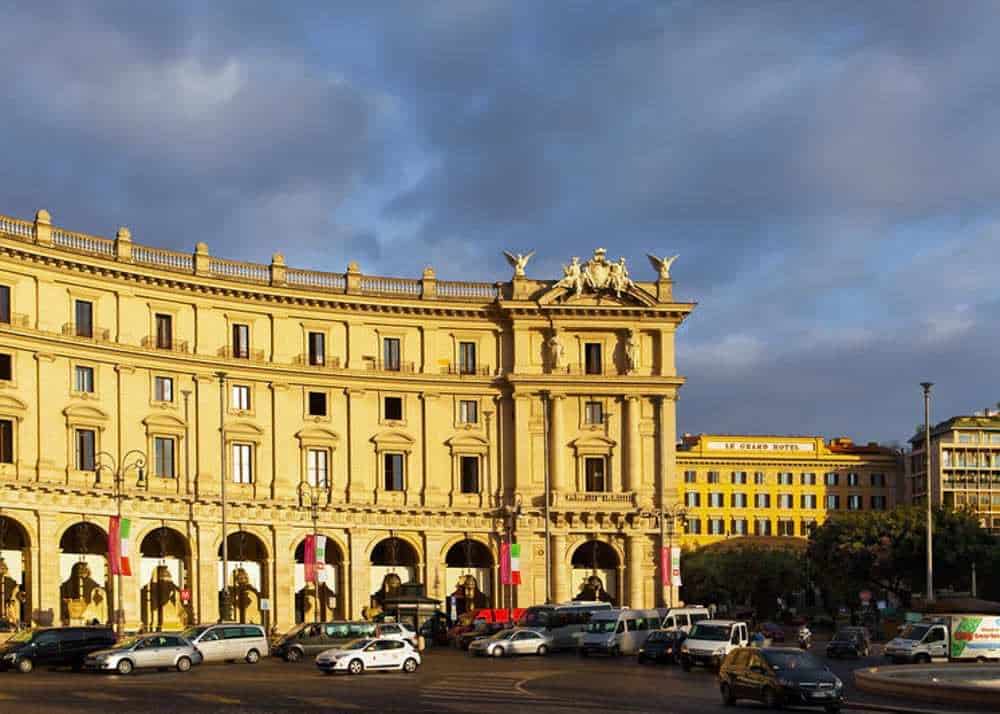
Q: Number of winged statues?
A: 2